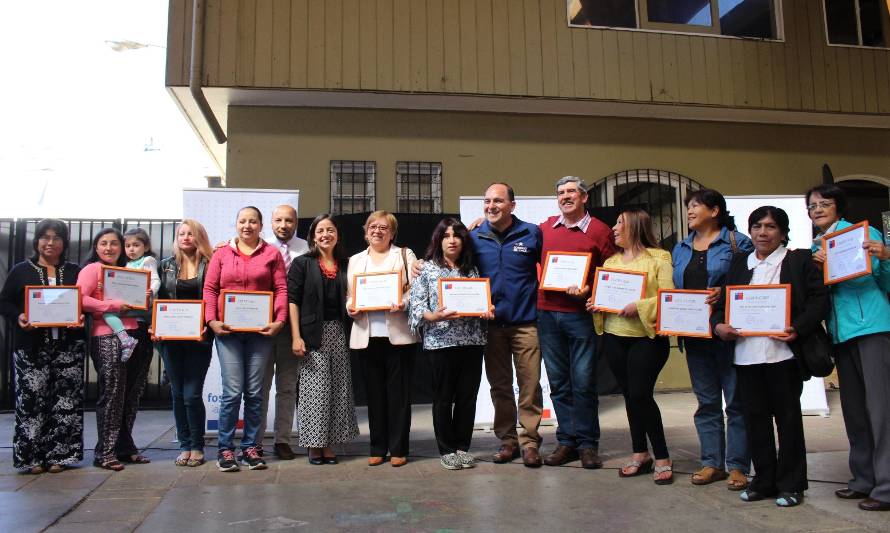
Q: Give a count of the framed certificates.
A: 11